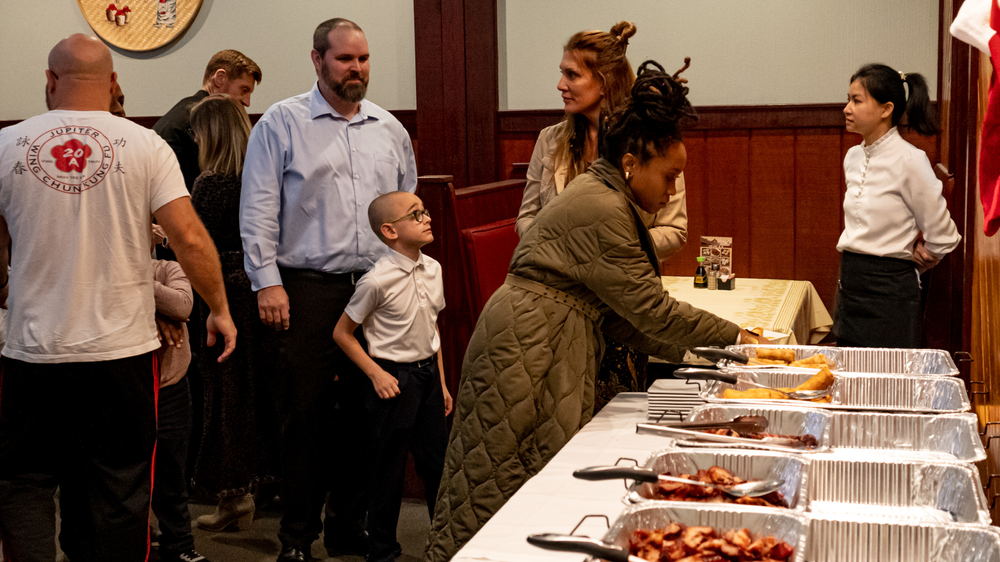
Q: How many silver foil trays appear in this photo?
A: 10